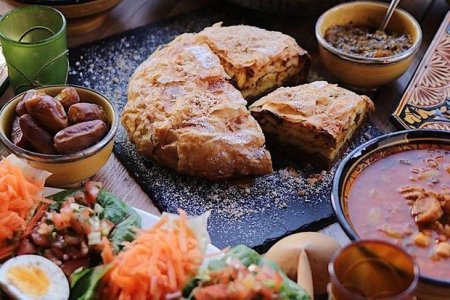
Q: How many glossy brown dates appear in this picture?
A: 7